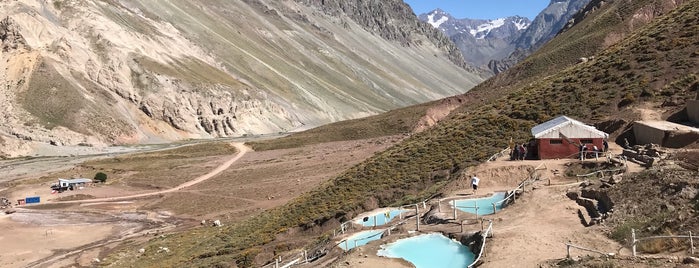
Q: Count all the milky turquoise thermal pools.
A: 4